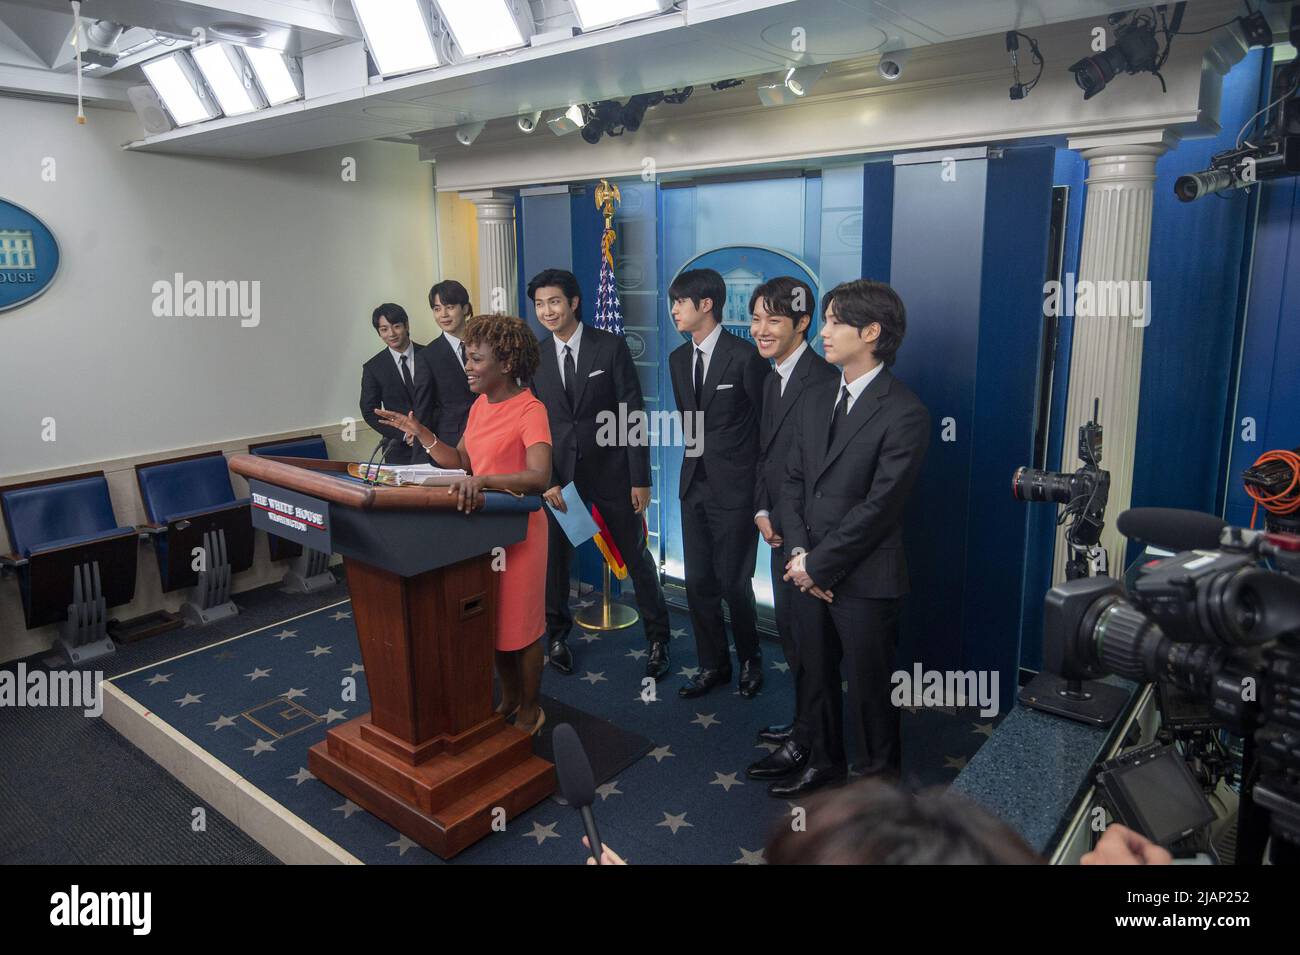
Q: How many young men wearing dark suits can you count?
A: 6